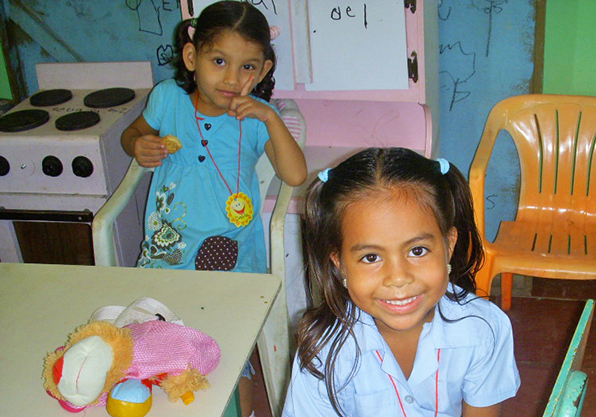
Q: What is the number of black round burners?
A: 4